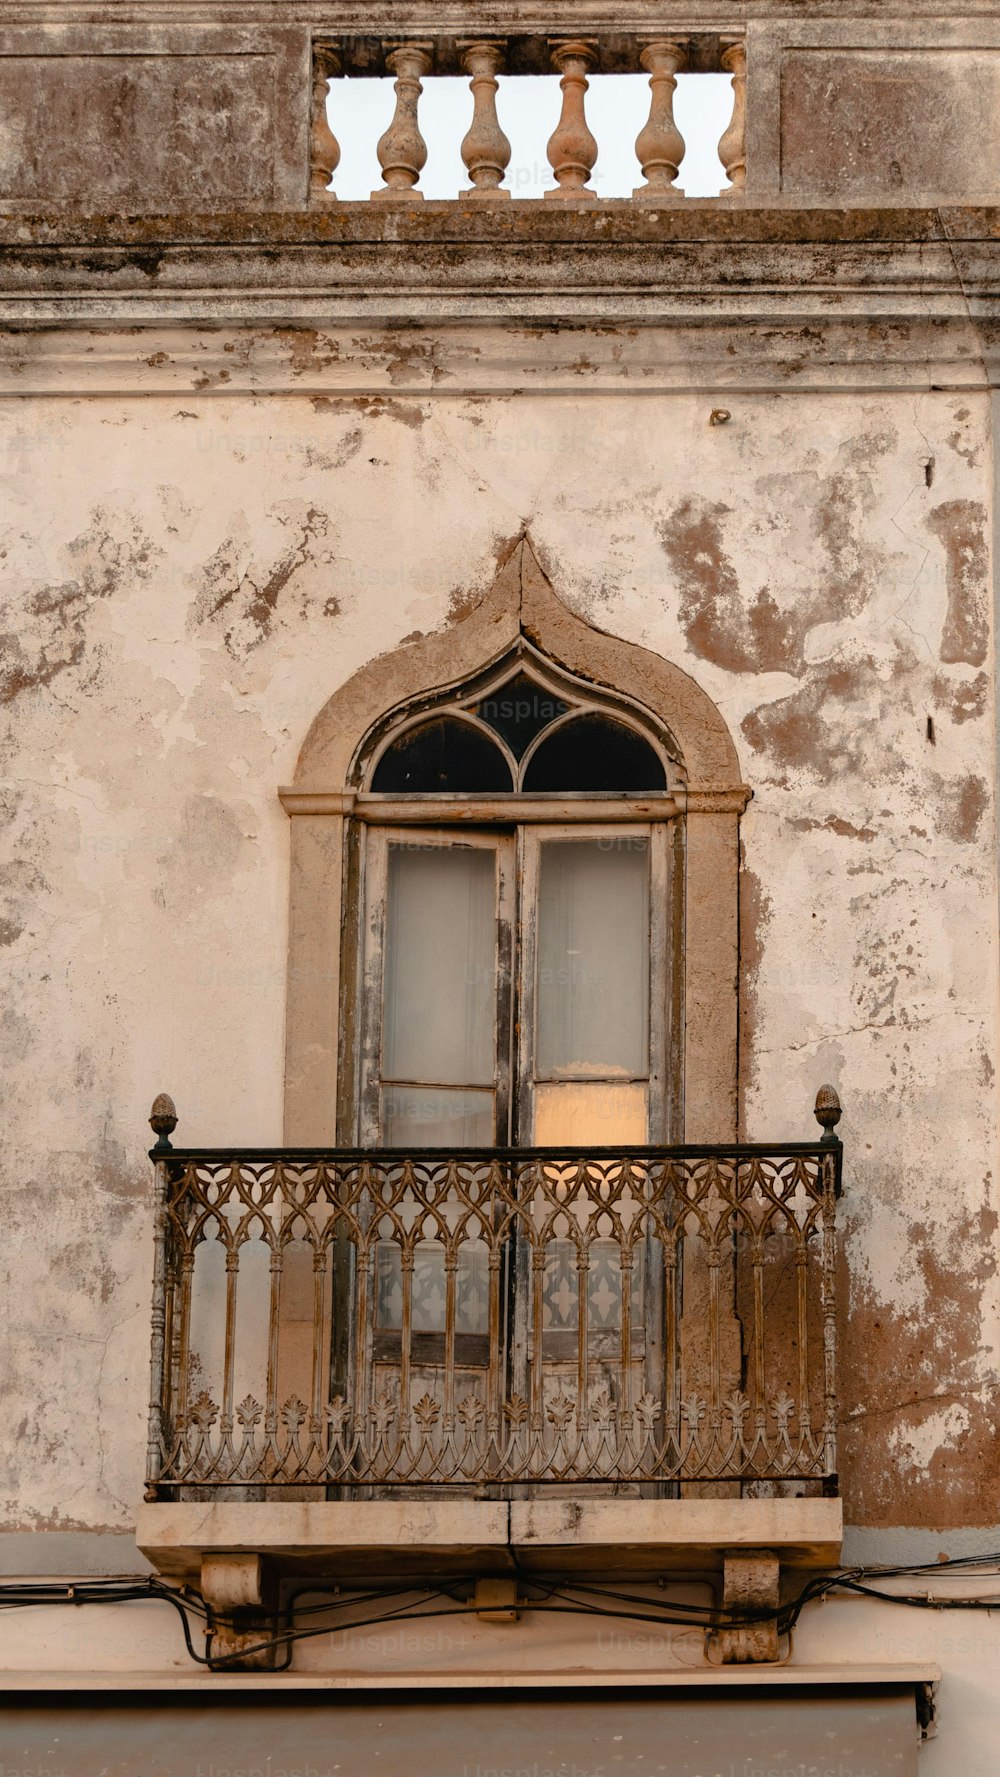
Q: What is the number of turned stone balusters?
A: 6